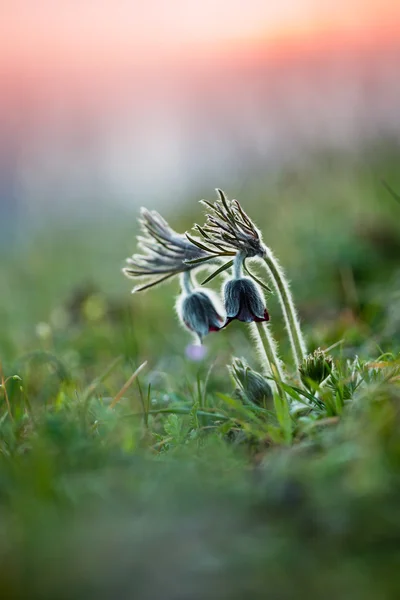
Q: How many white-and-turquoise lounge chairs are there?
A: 0